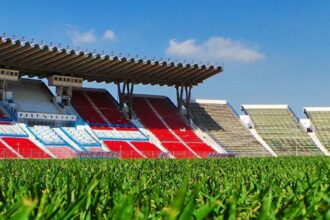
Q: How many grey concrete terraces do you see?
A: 3